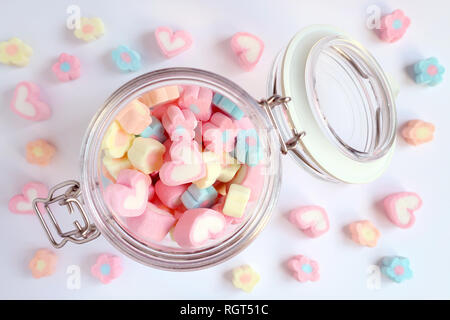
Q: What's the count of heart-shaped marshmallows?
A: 9